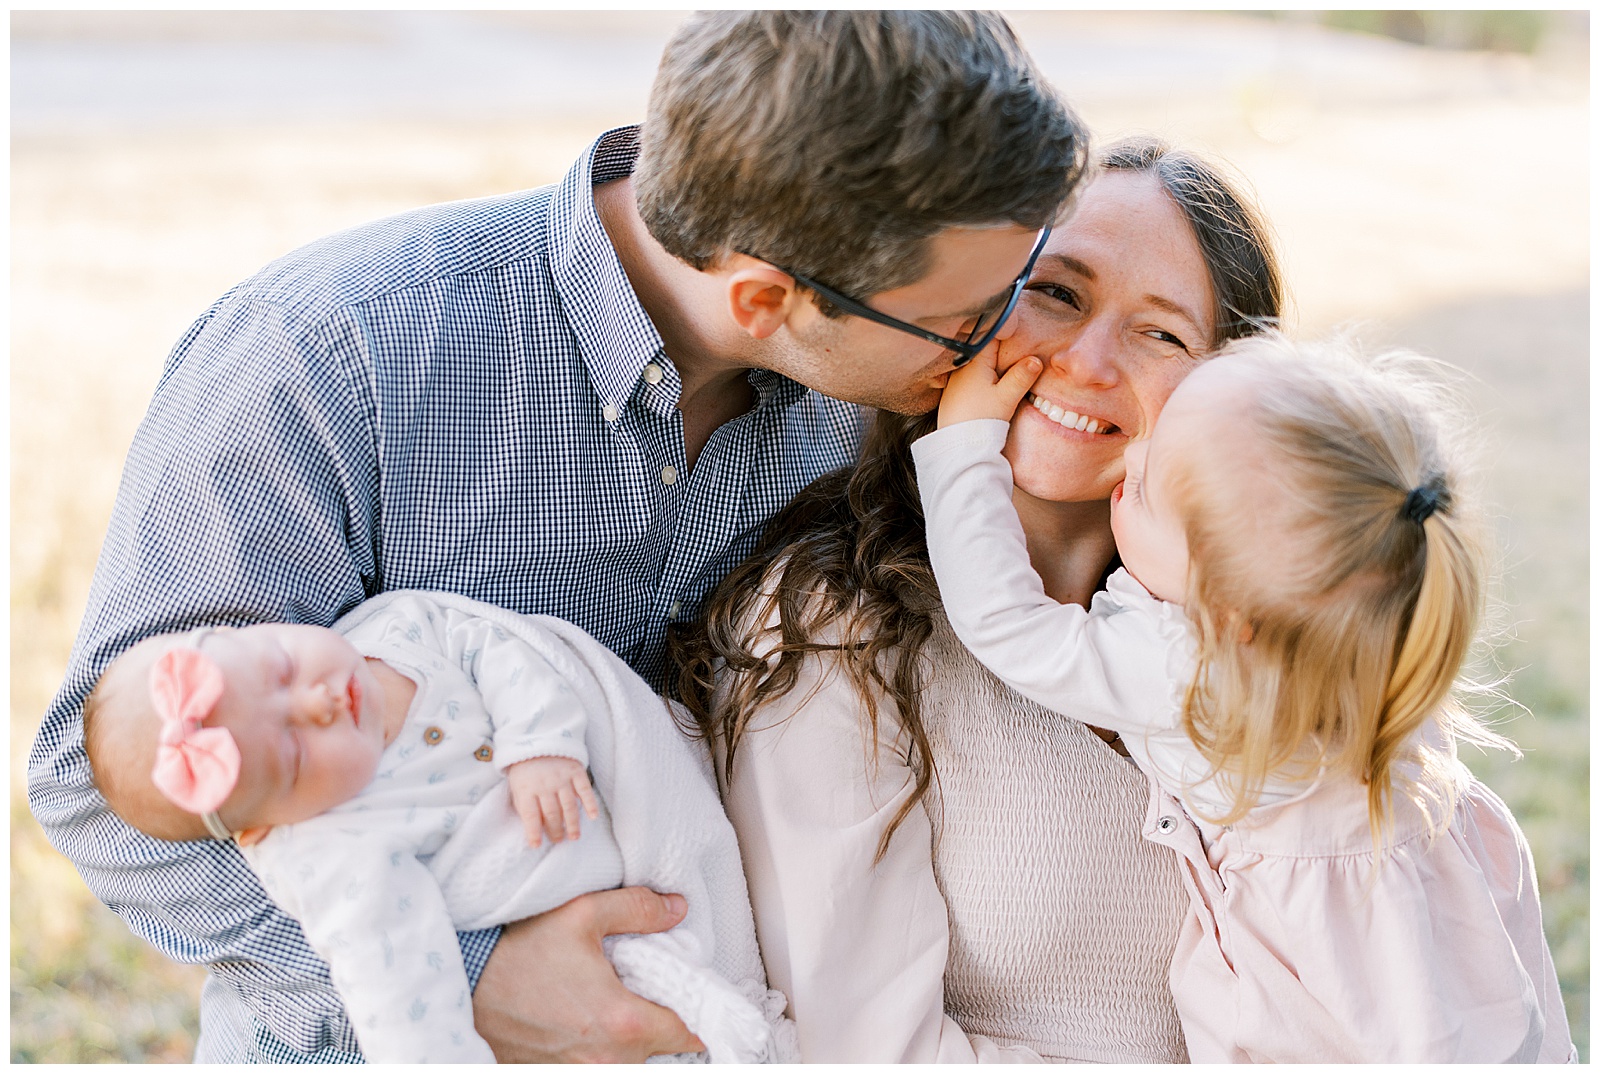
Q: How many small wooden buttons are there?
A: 2